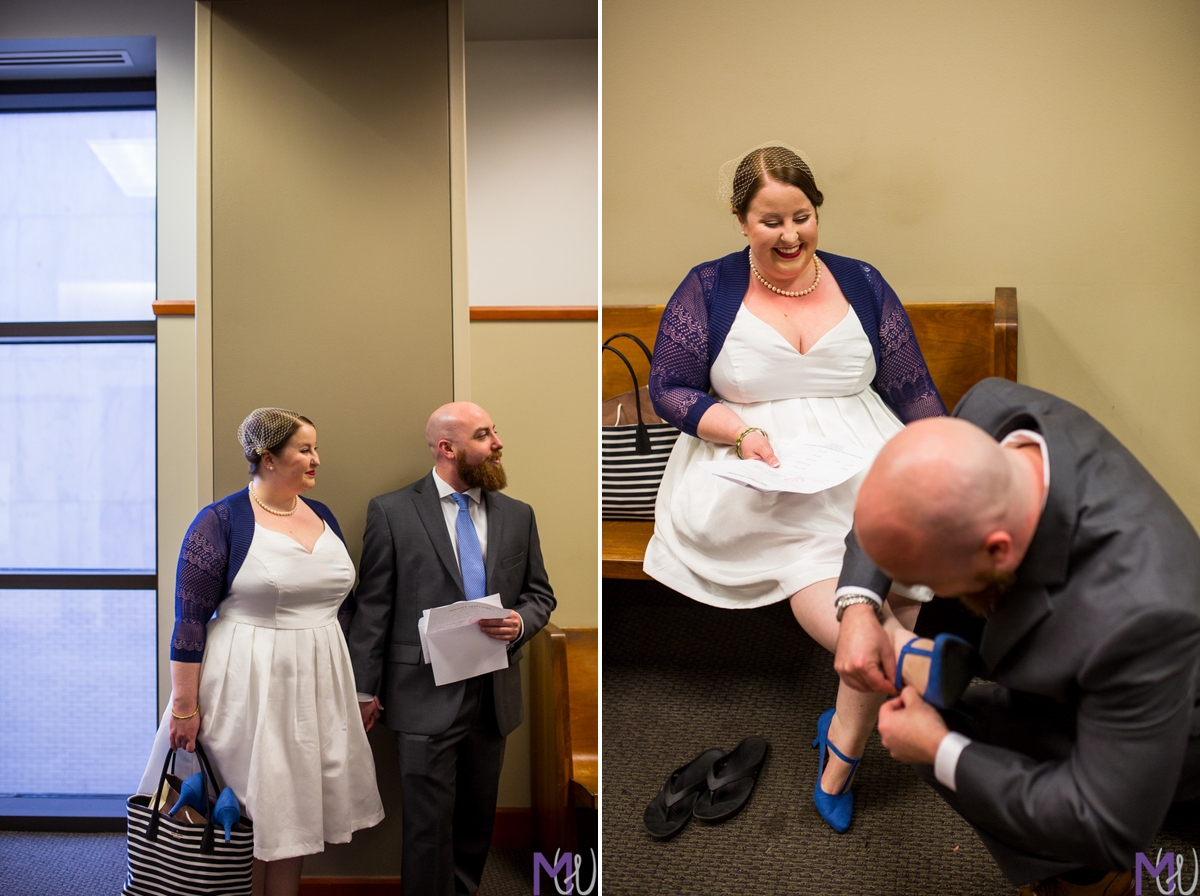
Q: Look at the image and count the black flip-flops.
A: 2